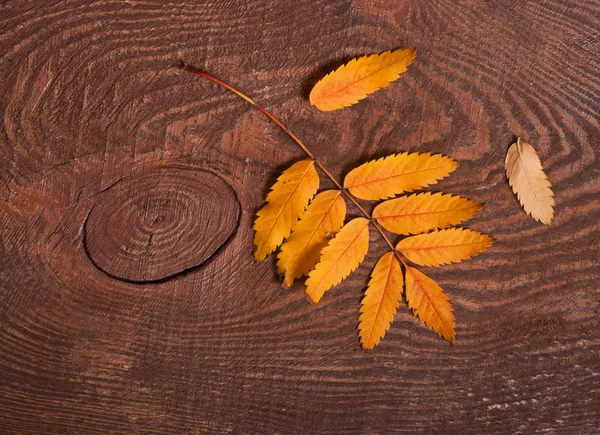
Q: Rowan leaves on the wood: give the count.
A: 10